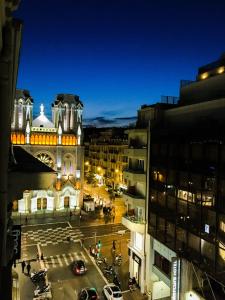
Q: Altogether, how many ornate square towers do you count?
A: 2